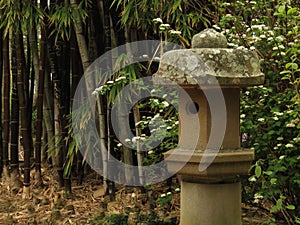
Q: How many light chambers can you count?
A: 1